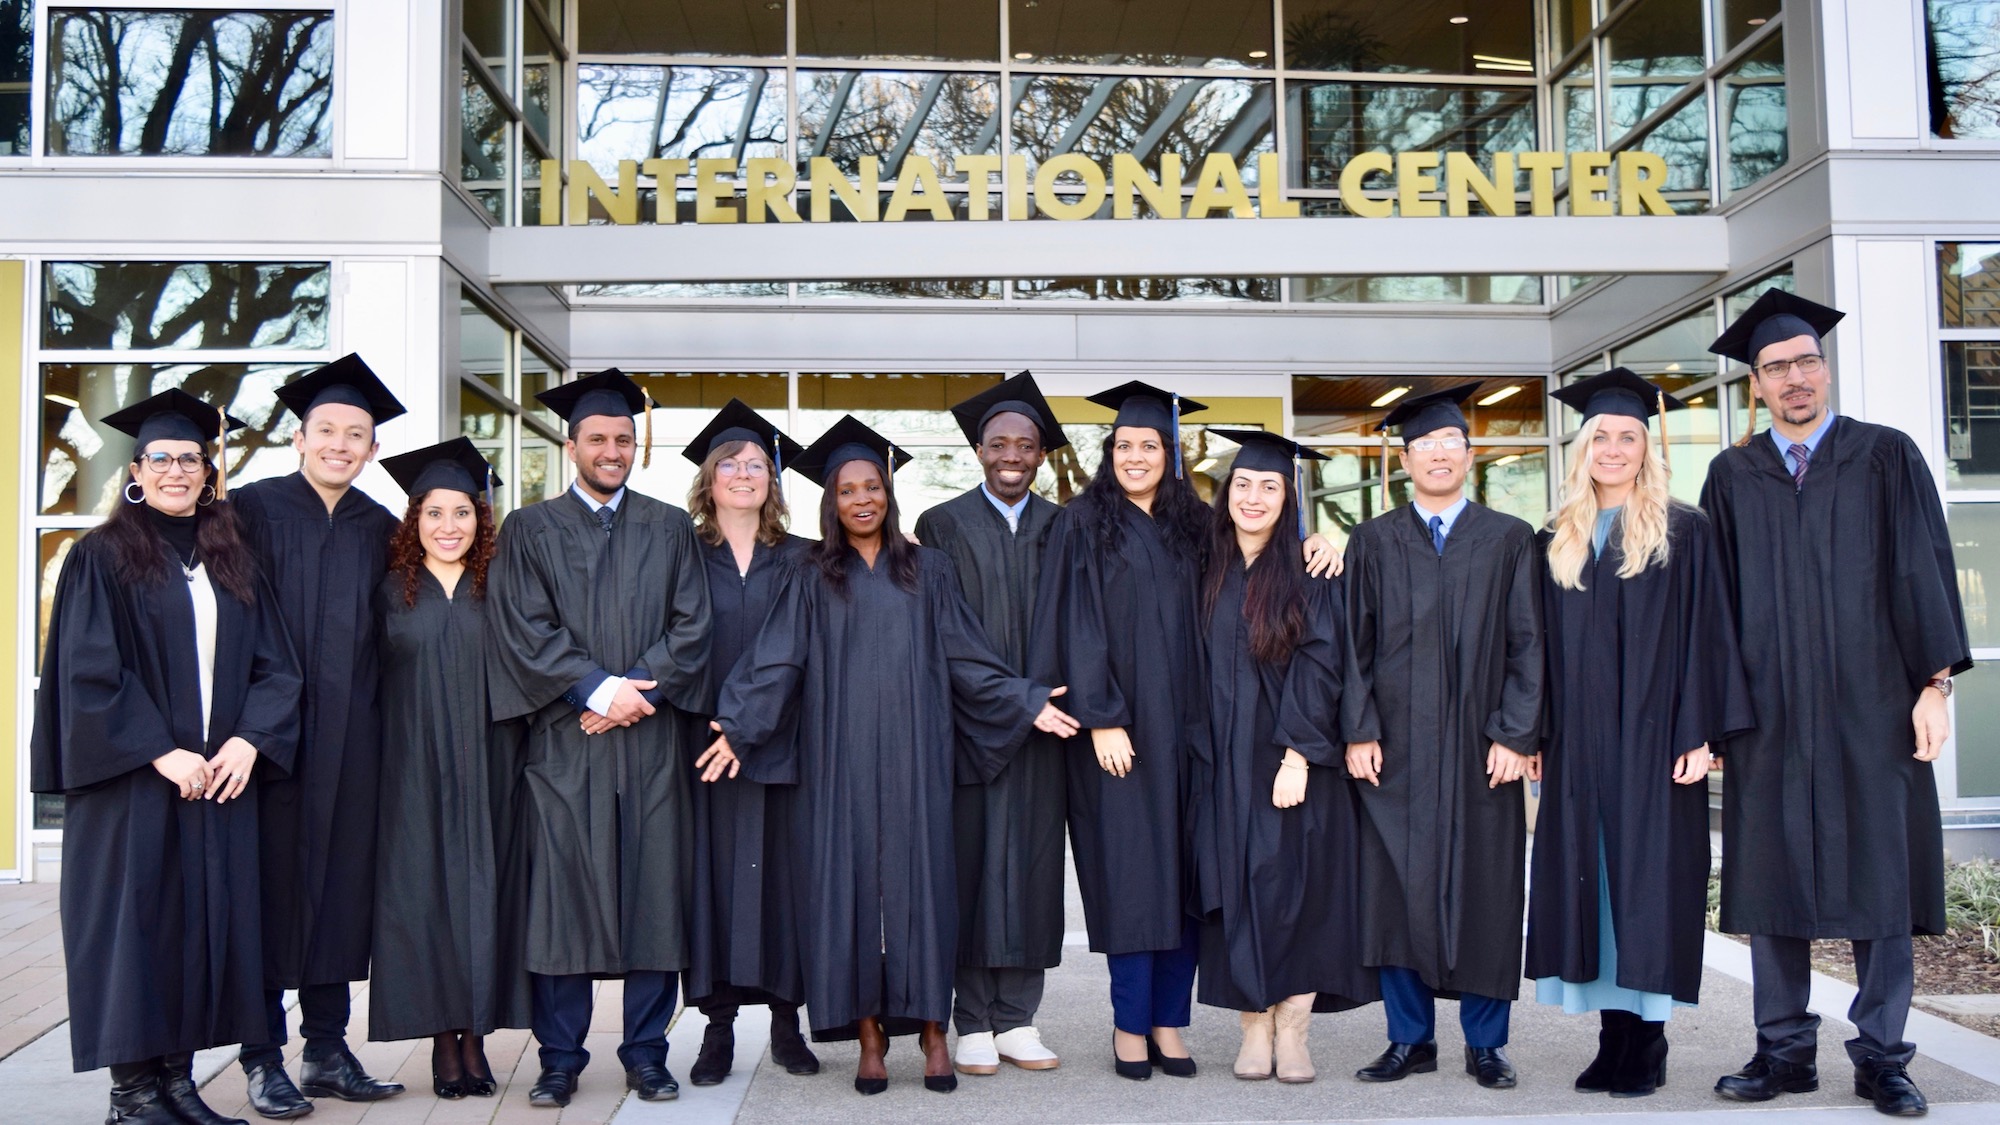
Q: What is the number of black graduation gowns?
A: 12